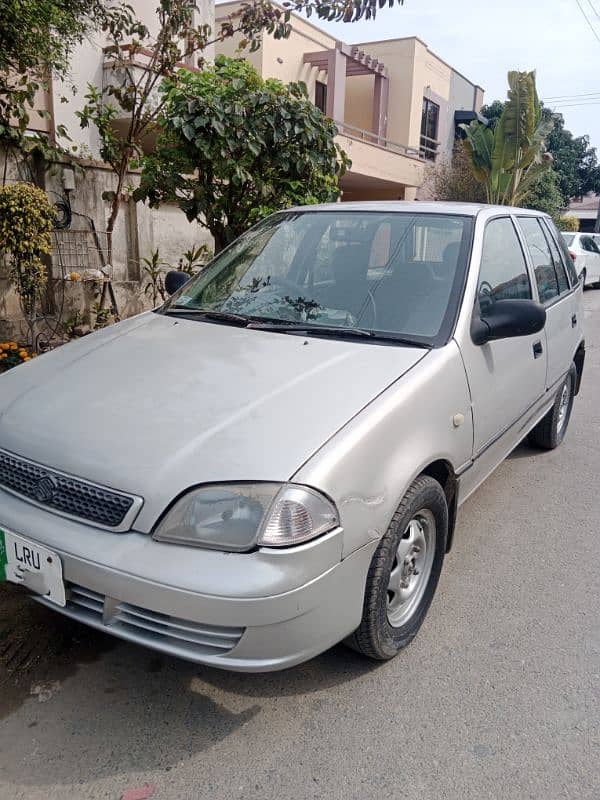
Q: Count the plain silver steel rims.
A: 2